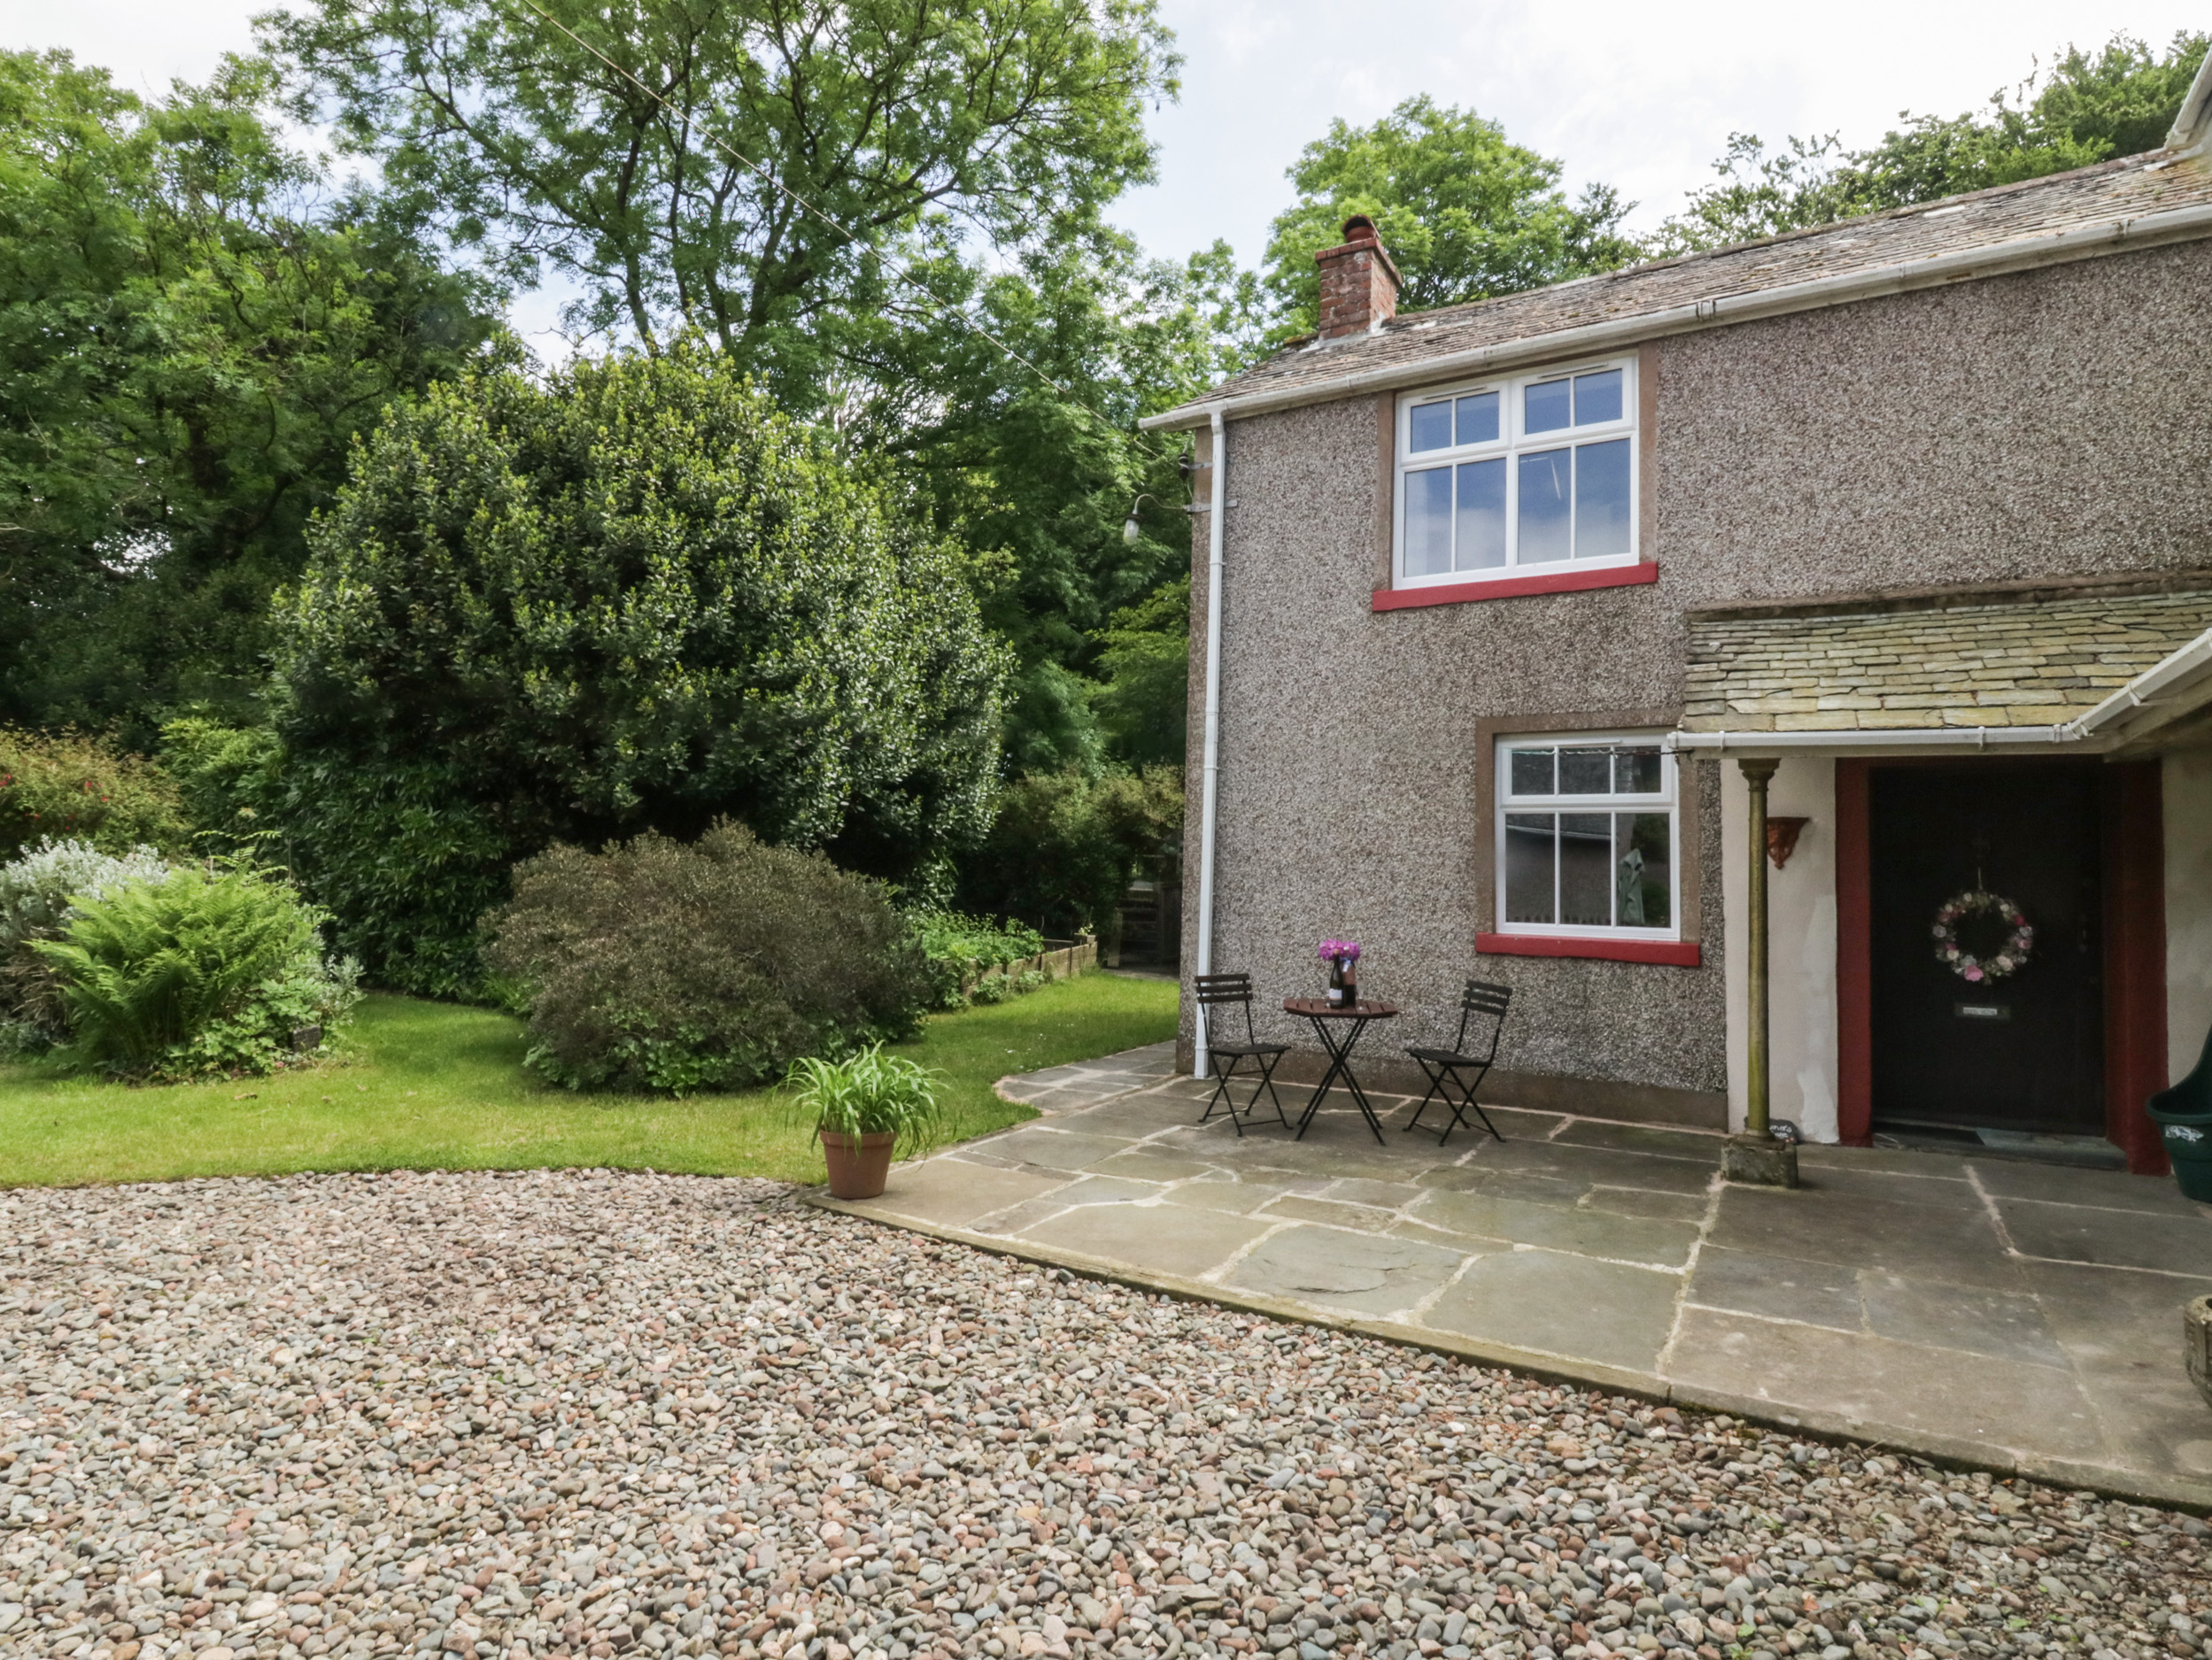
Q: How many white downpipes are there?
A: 1